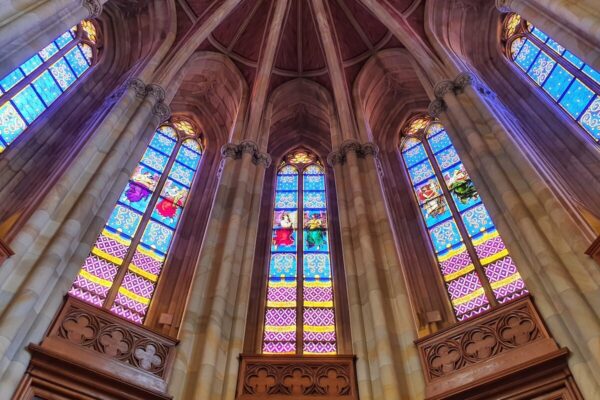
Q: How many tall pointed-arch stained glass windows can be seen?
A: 5